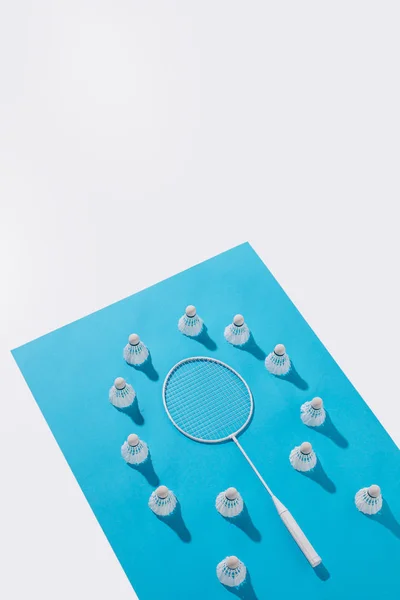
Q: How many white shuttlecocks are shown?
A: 12